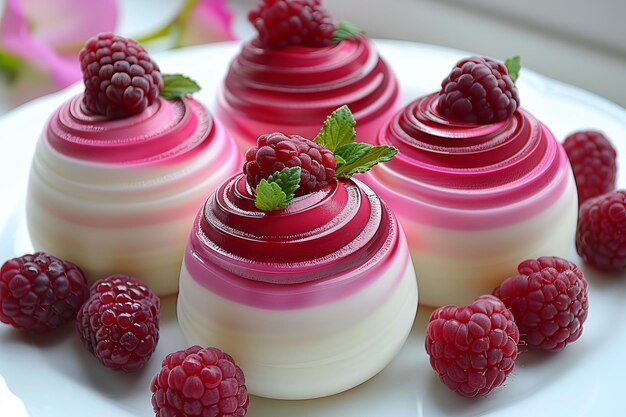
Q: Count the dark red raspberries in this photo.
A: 11